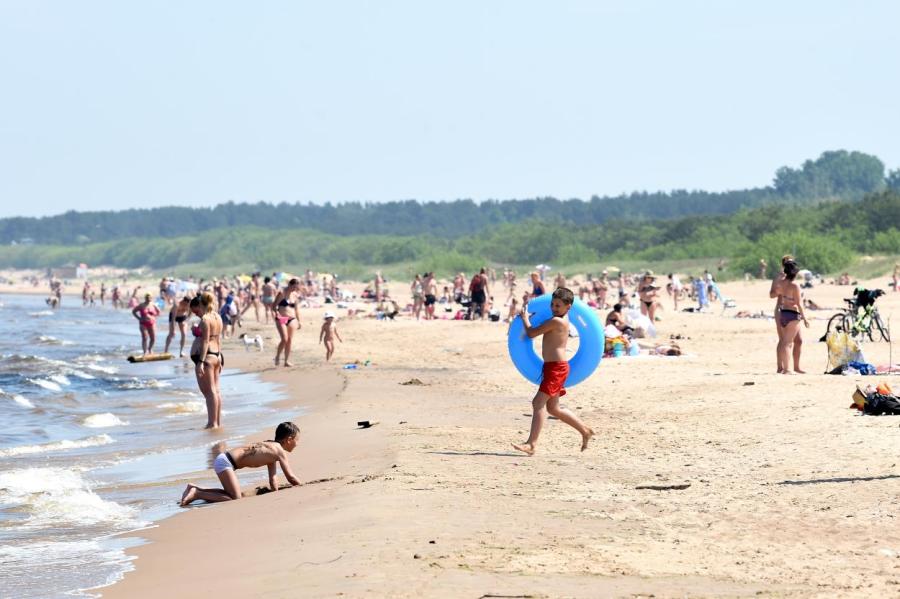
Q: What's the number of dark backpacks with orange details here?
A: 1